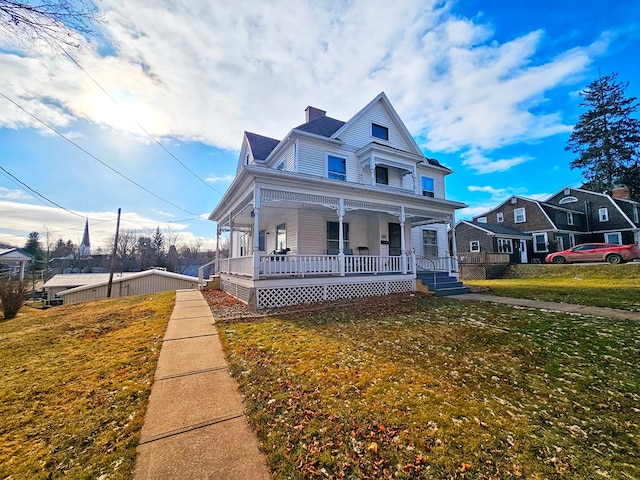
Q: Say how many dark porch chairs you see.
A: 2